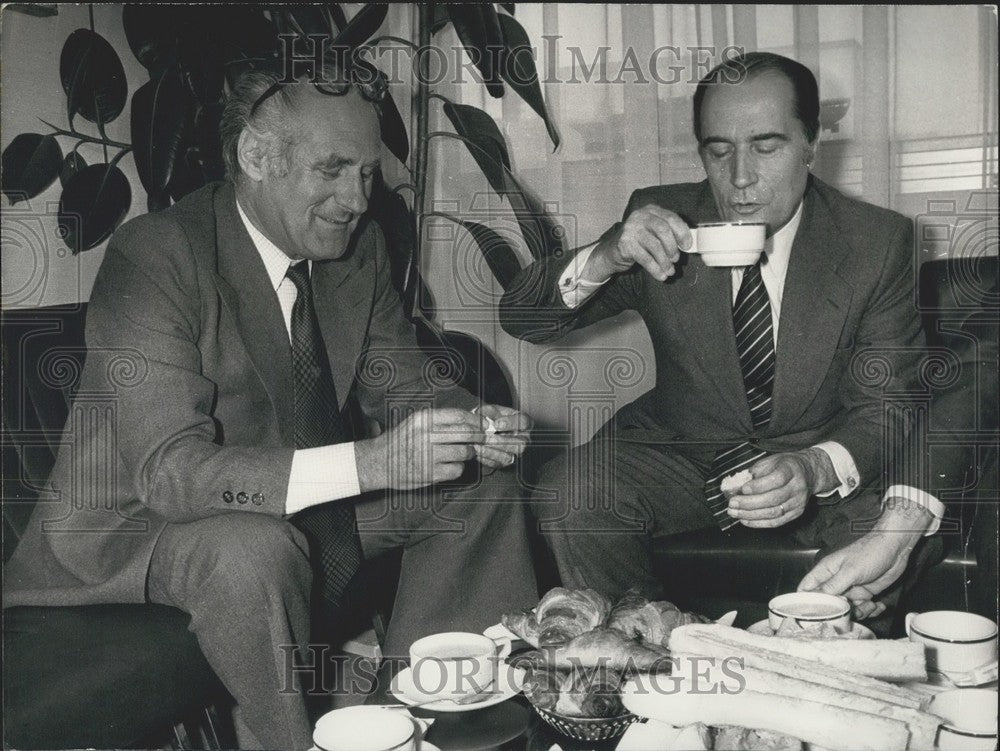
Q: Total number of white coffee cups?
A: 6